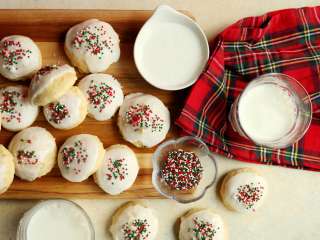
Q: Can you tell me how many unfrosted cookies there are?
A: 0